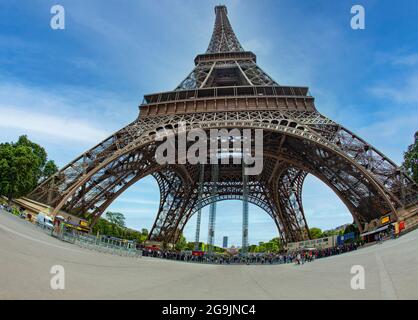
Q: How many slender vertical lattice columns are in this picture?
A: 3